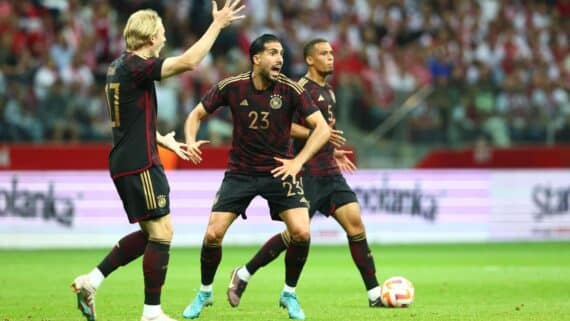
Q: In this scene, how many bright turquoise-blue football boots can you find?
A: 2